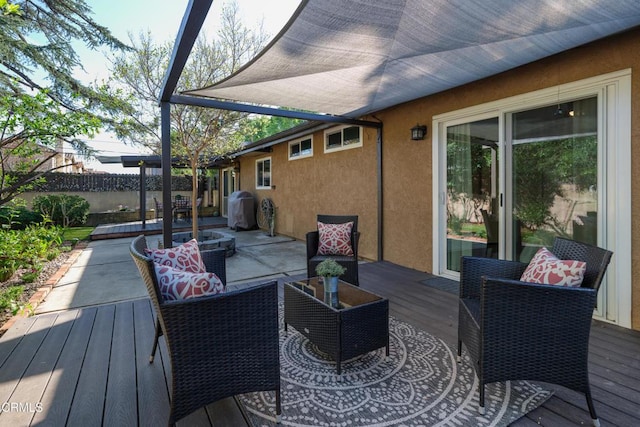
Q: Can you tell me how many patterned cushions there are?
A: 4